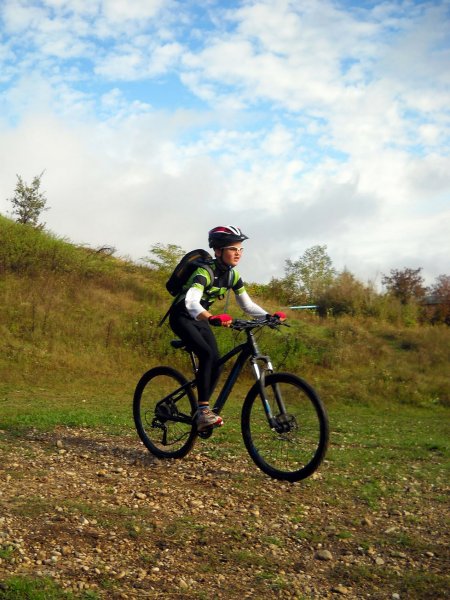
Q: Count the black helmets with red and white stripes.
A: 1